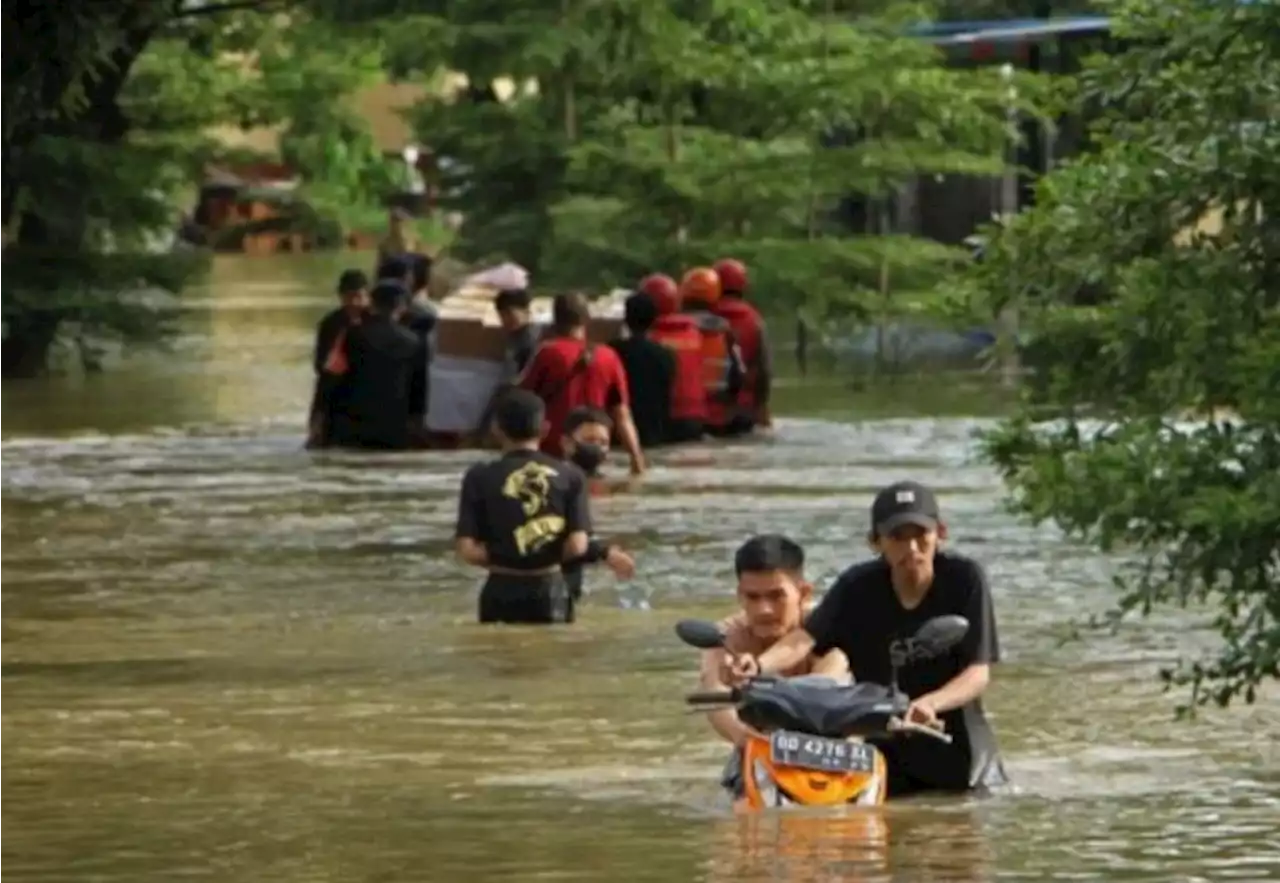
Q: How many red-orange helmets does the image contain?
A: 3